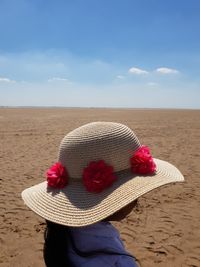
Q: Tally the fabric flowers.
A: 3